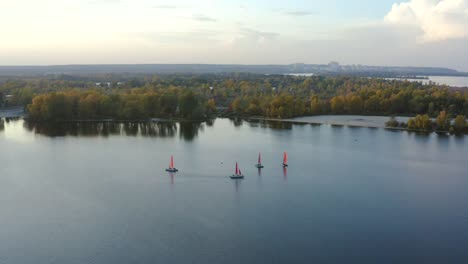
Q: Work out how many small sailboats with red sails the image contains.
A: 4